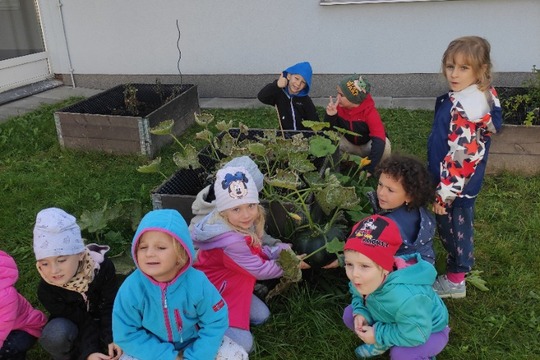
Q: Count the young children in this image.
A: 10